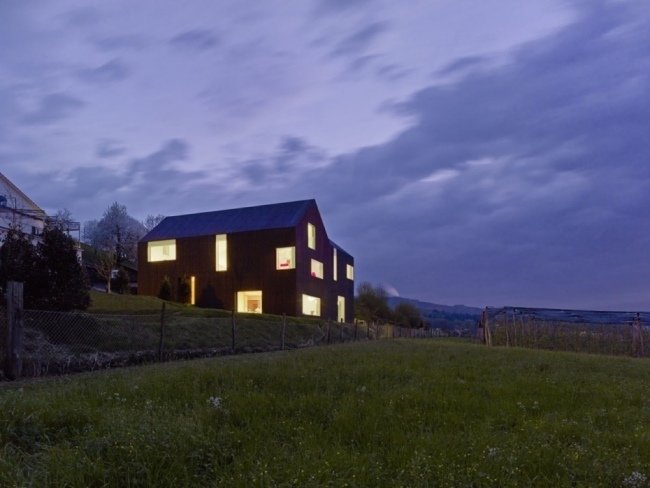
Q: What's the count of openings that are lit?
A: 11